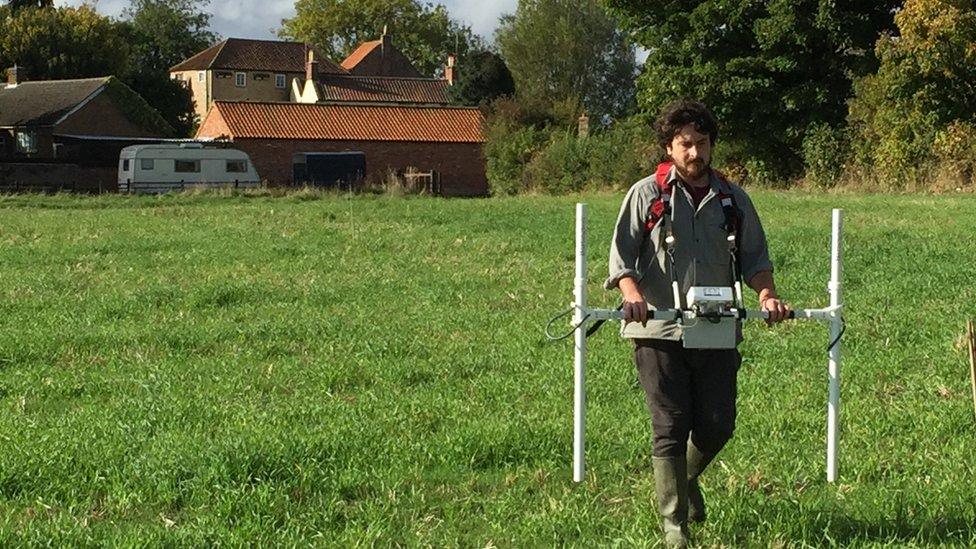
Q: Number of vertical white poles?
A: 2